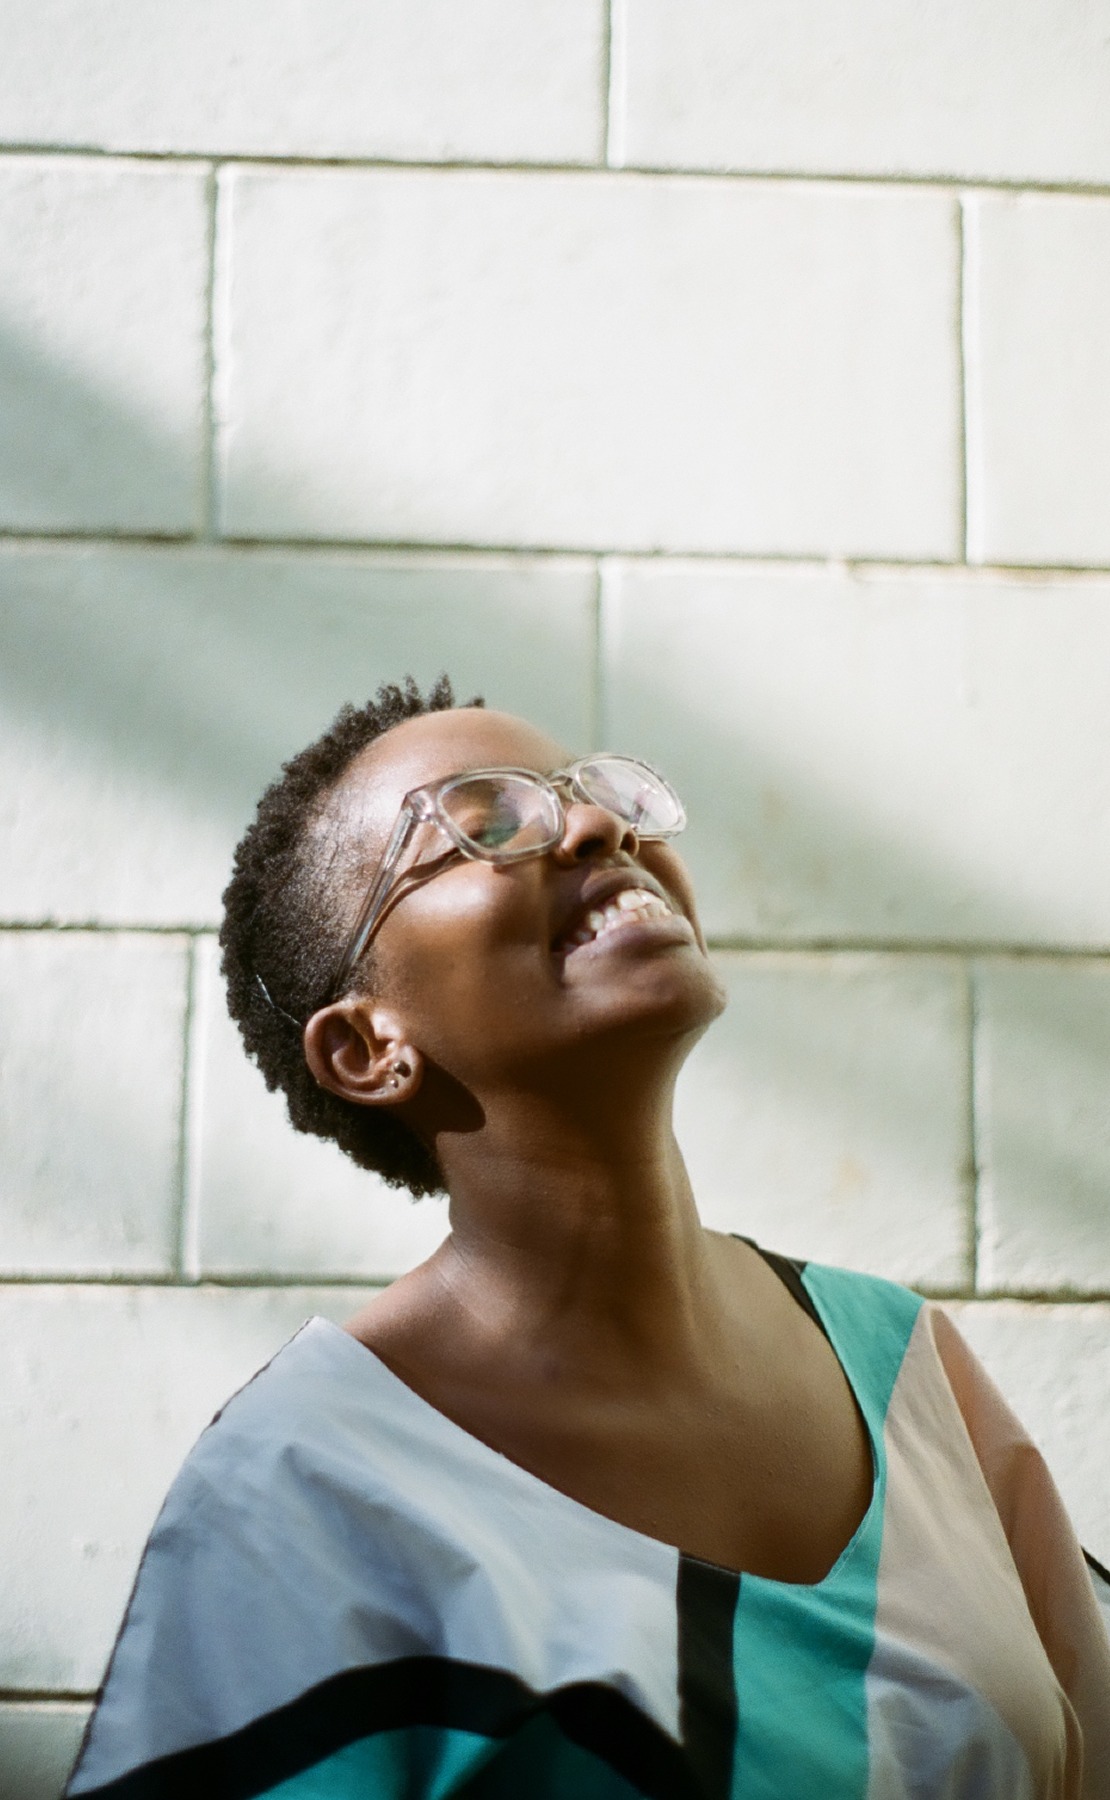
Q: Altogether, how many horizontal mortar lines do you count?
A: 5